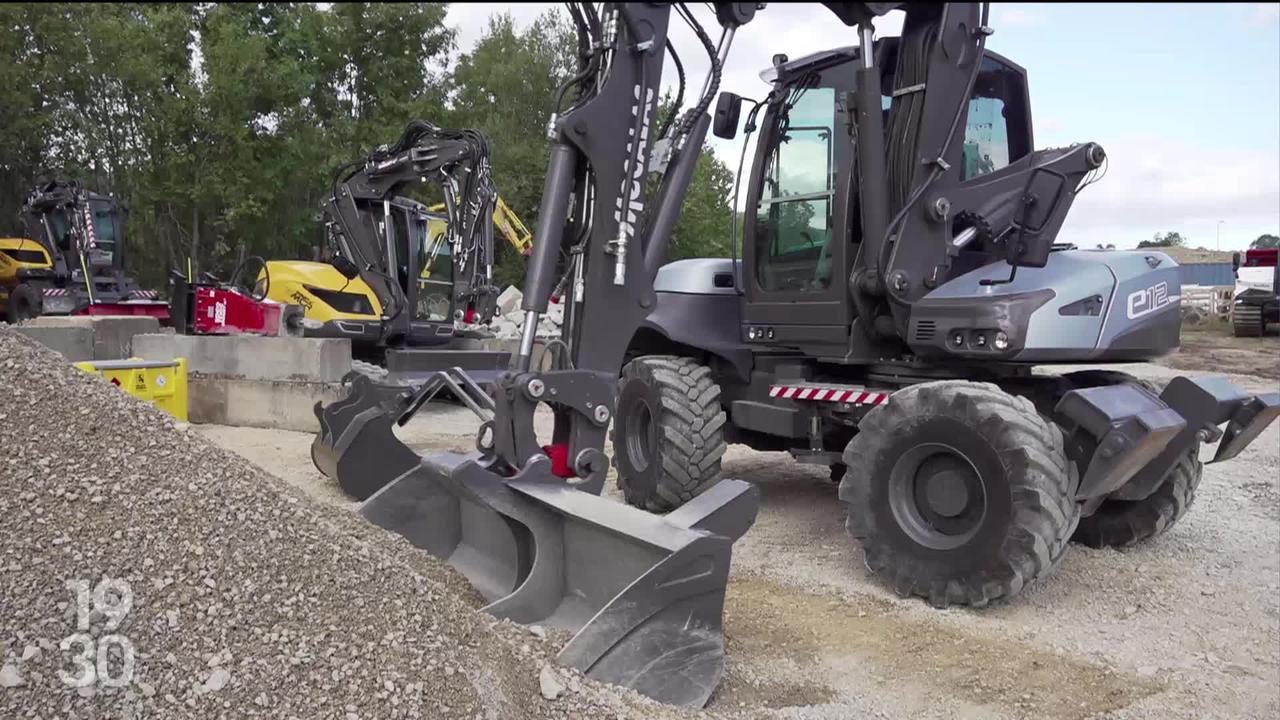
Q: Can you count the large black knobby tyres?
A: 3